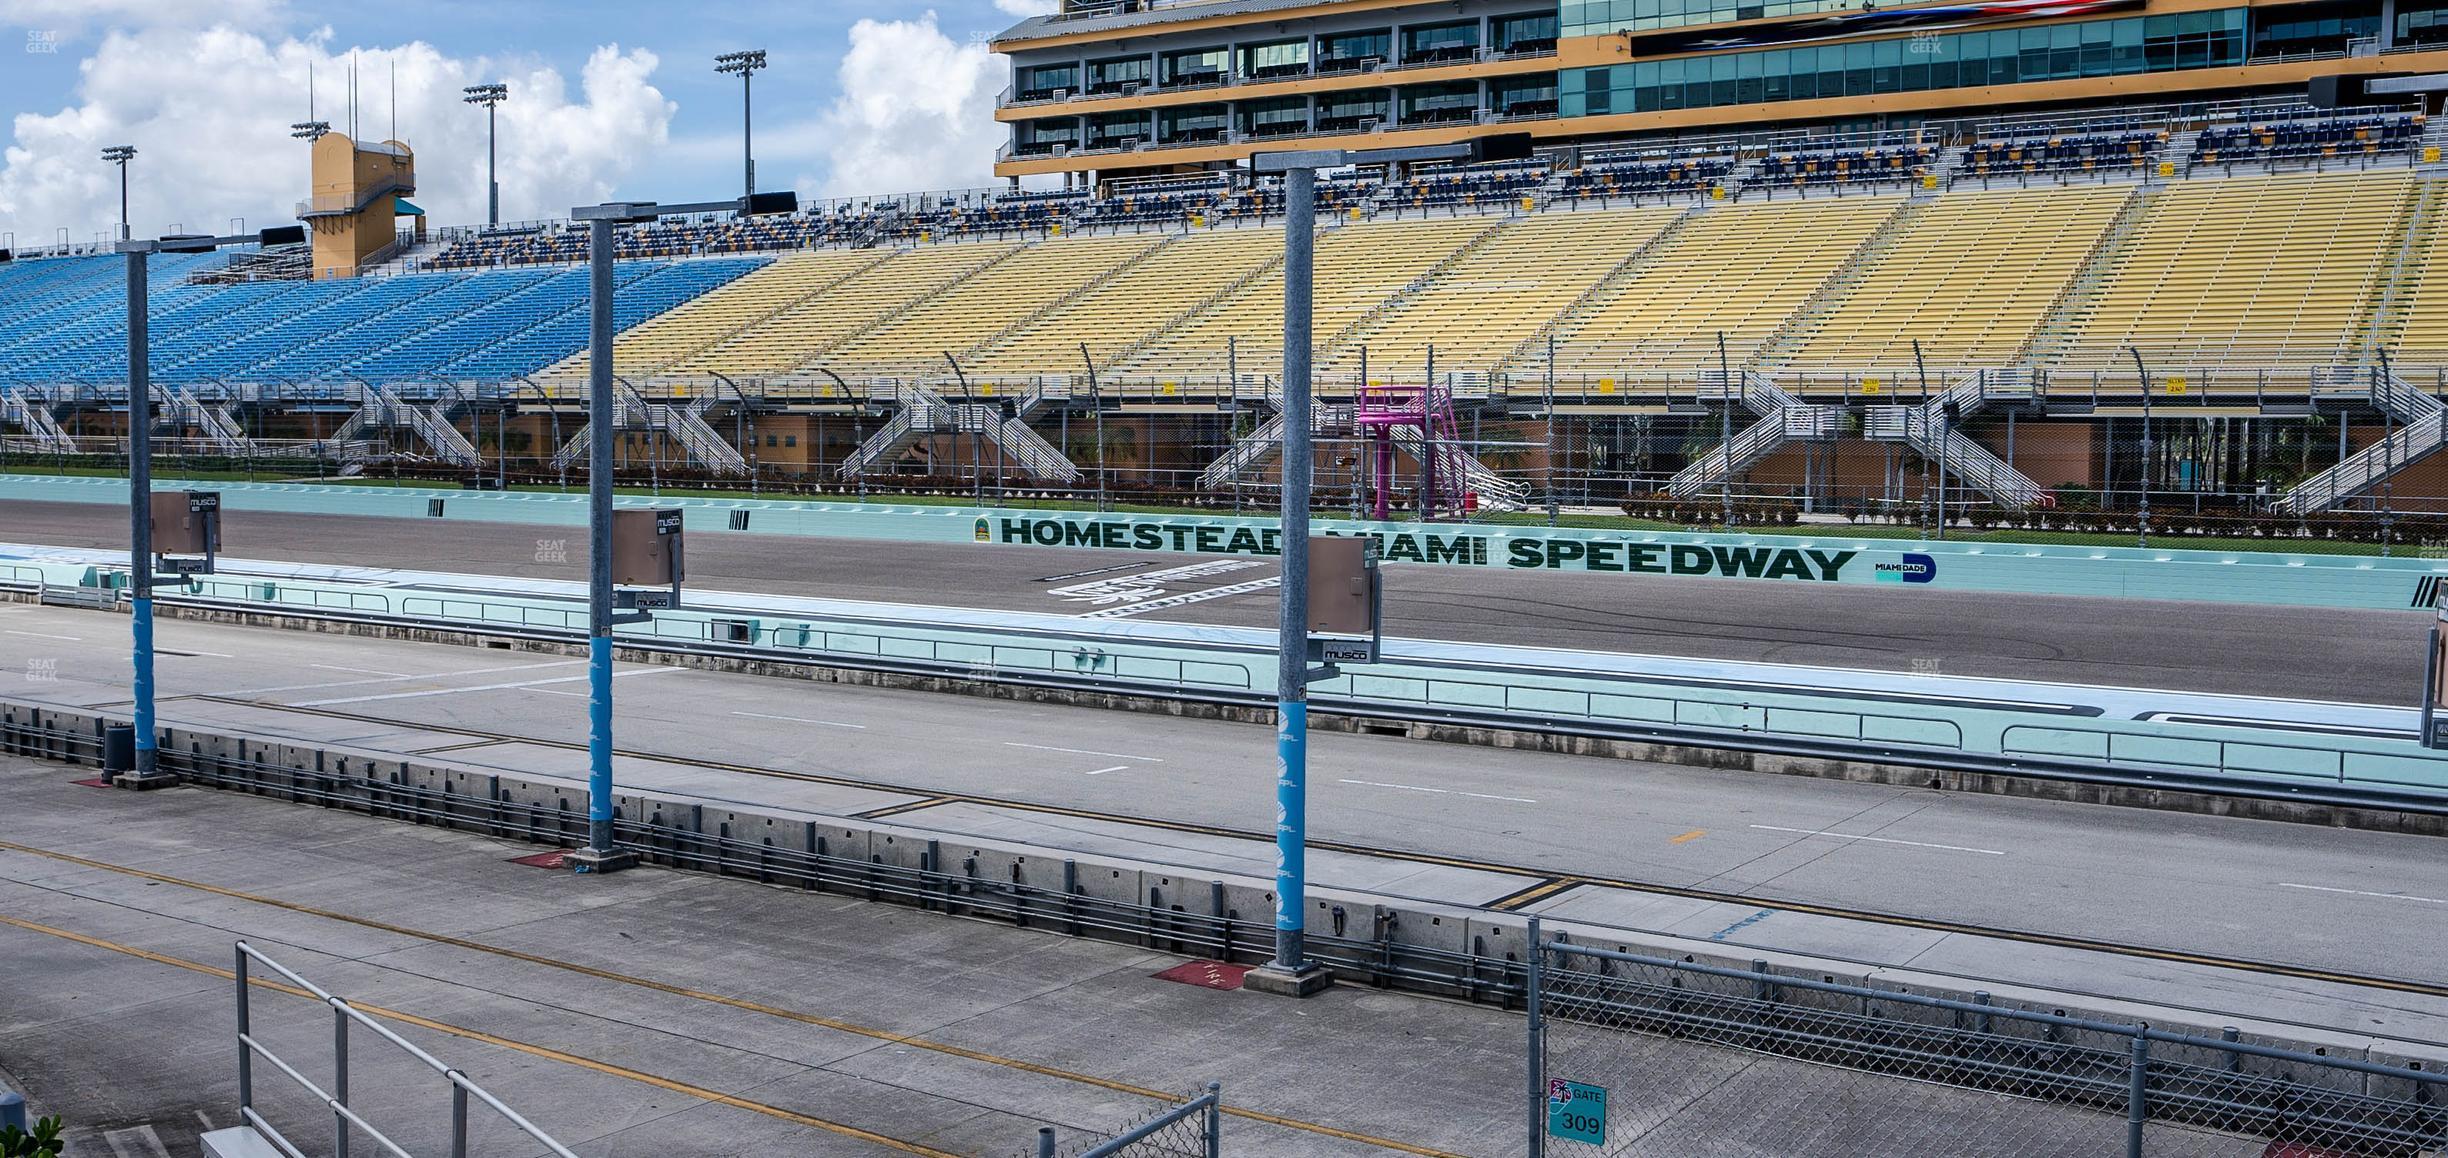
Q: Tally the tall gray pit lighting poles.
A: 3